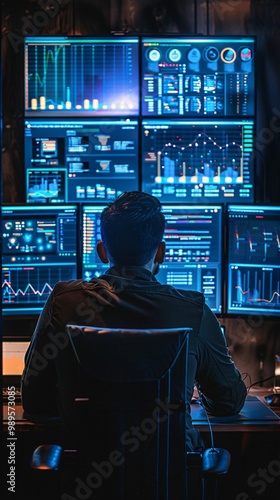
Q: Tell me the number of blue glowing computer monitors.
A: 7